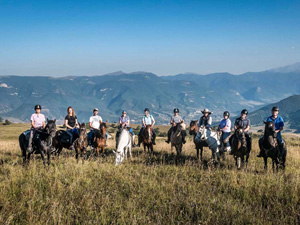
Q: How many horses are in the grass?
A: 10